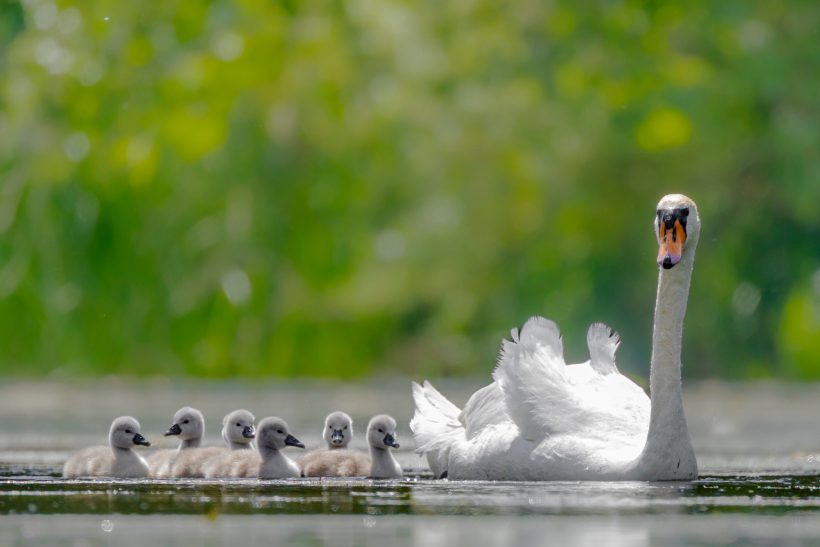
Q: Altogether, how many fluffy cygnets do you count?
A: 6